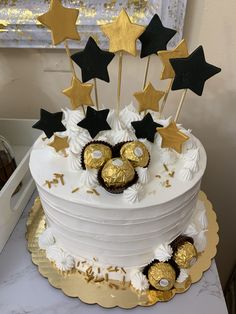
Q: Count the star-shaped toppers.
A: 13